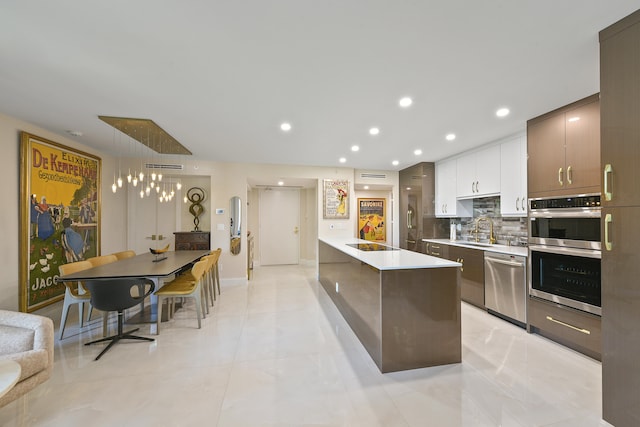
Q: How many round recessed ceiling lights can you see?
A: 11